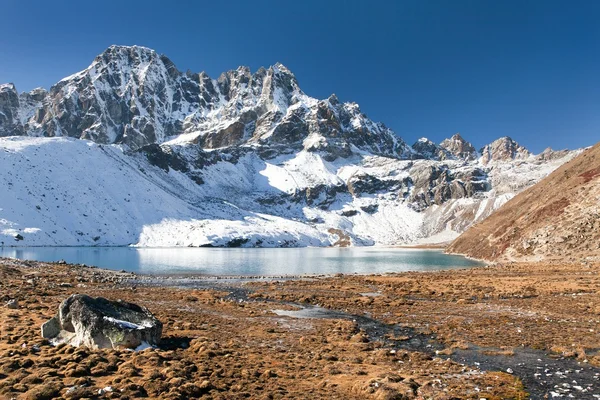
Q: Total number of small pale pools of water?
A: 2